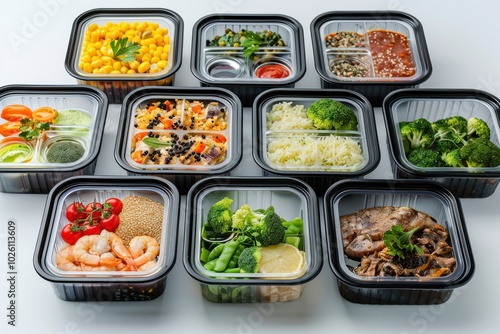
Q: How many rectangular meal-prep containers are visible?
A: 10